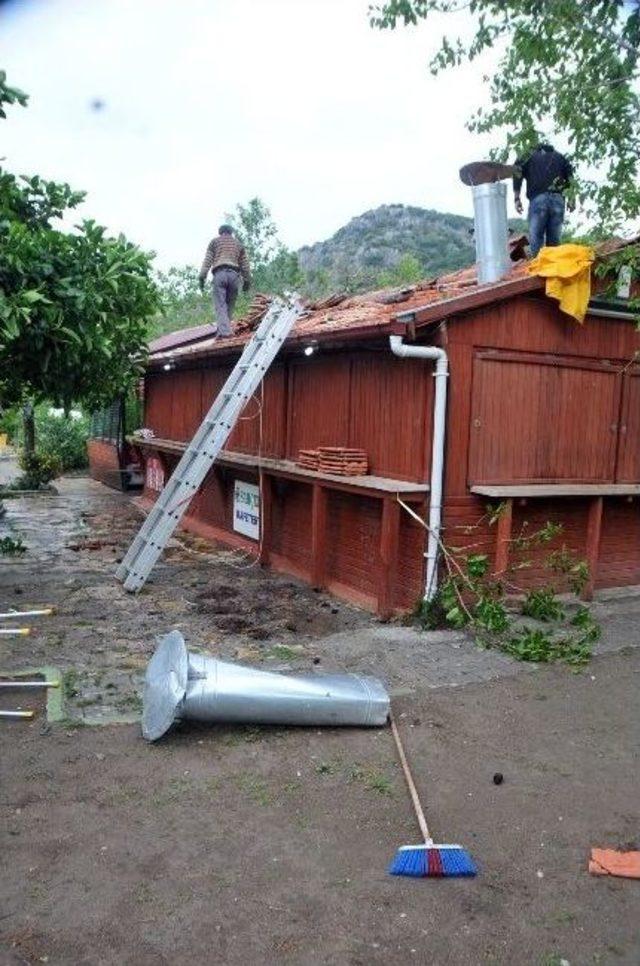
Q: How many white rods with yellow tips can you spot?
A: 4